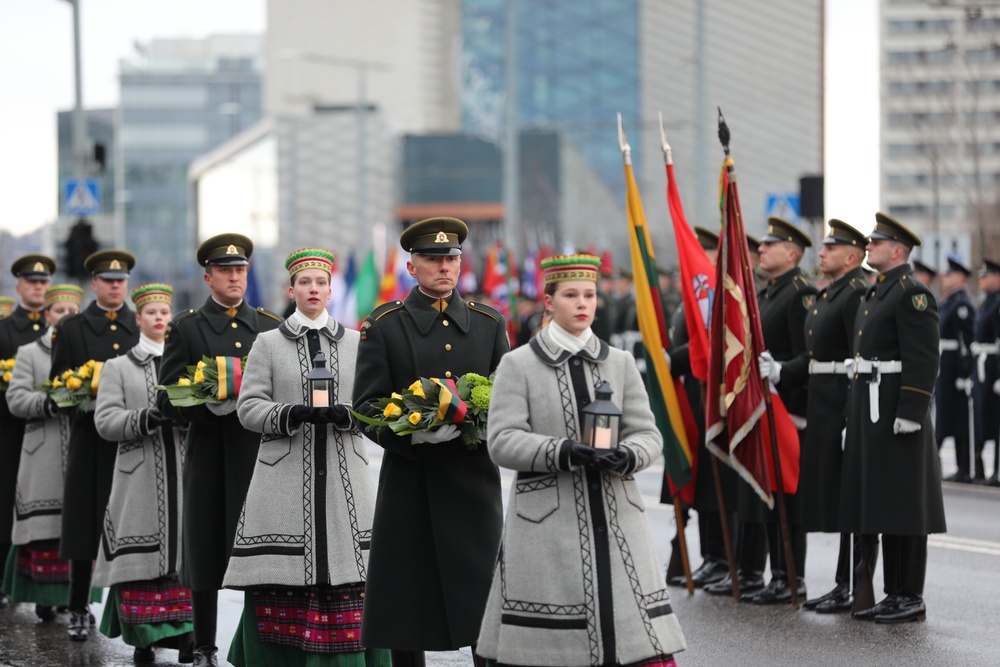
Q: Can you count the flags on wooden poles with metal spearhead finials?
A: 3